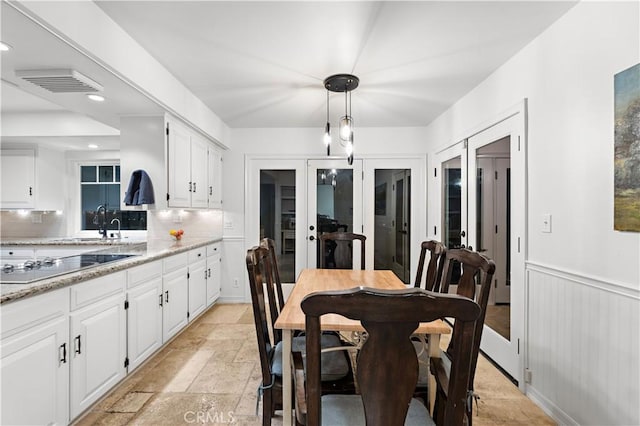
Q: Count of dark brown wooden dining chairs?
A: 6